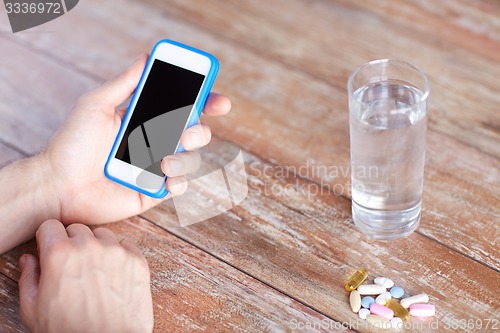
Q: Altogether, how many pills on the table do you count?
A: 14